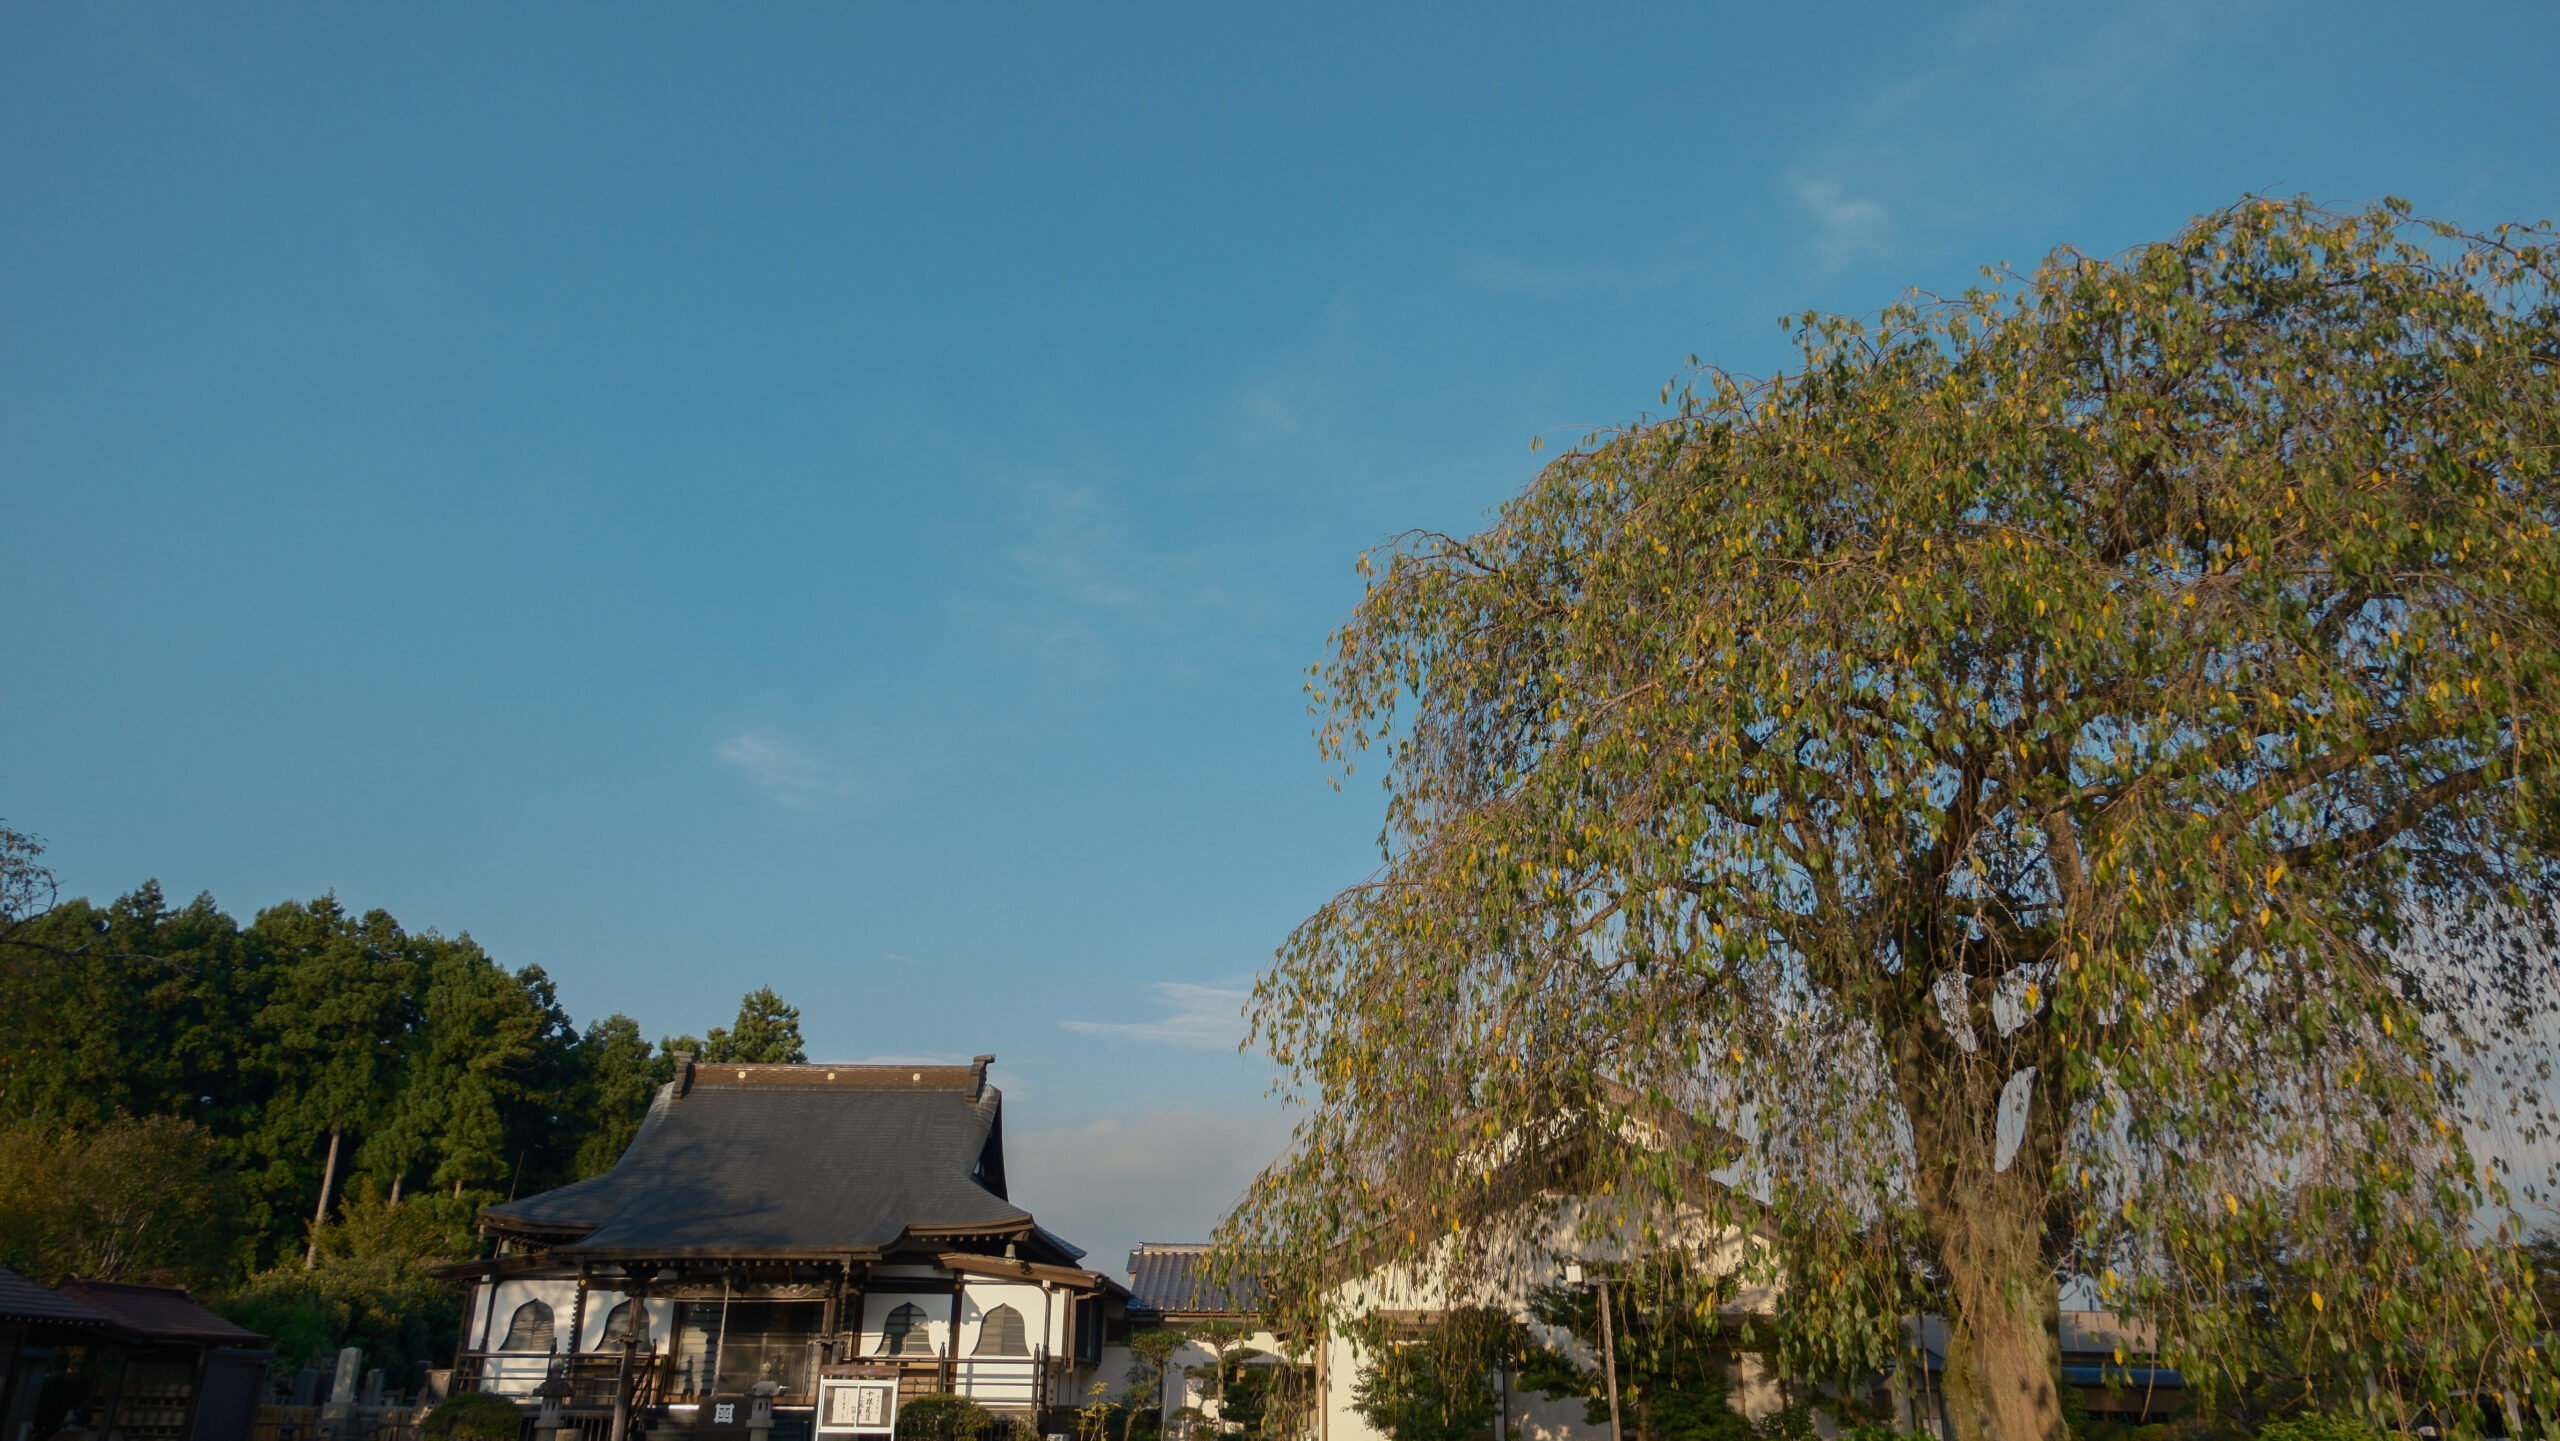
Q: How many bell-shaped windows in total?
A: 4